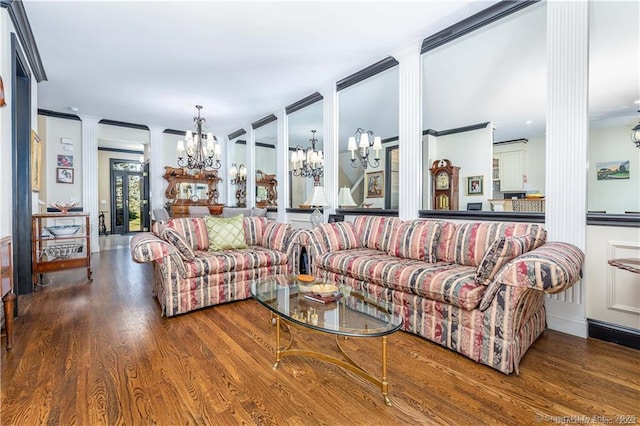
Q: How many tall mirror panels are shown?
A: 6